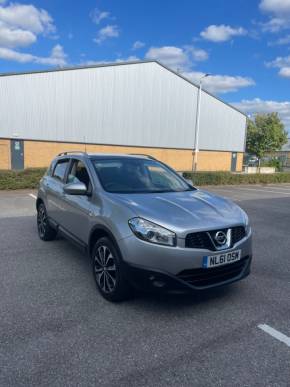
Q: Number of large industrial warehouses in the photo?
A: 1